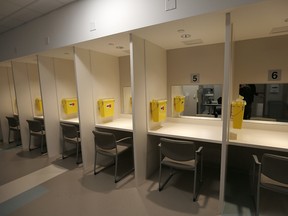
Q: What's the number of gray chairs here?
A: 6